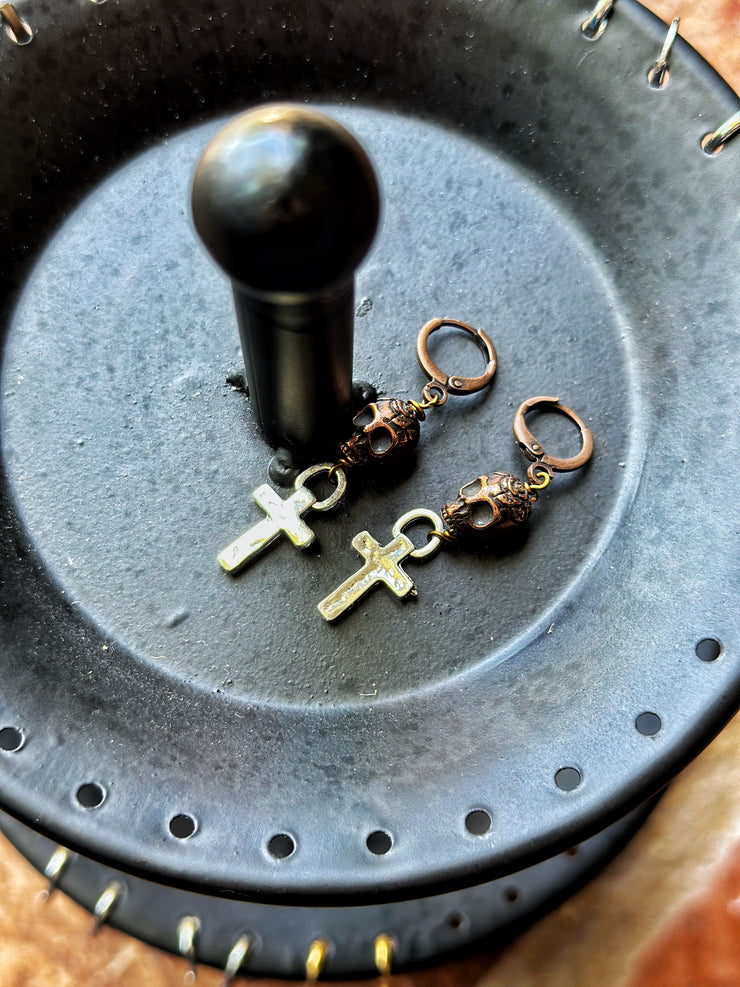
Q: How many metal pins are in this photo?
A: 10